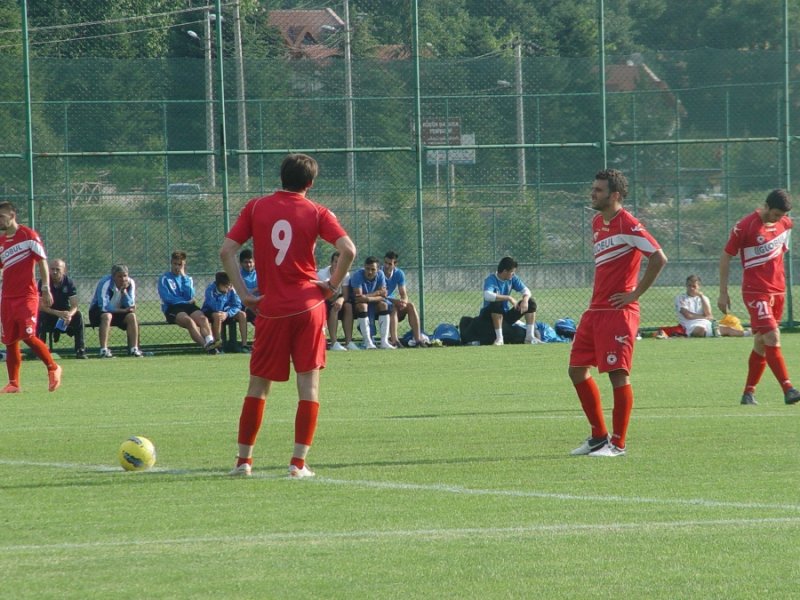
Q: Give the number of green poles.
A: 5